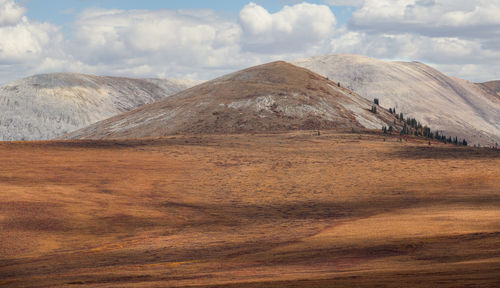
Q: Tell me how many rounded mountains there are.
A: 3